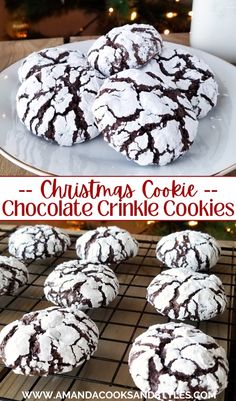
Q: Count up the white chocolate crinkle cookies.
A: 13